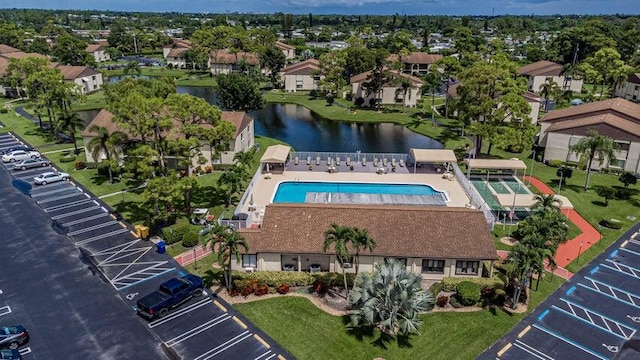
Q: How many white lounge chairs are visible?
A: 11